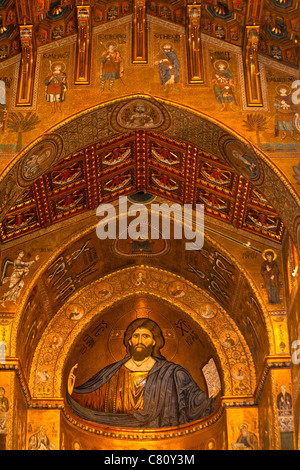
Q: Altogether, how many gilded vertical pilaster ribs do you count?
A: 5